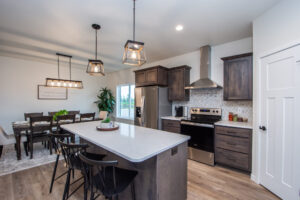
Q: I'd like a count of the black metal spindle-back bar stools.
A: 3